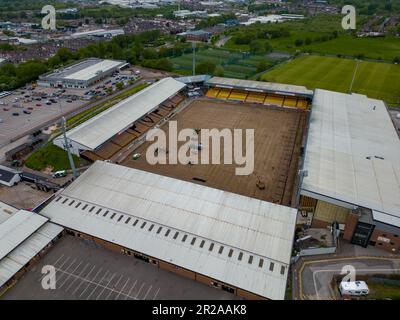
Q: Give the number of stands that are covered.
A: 4